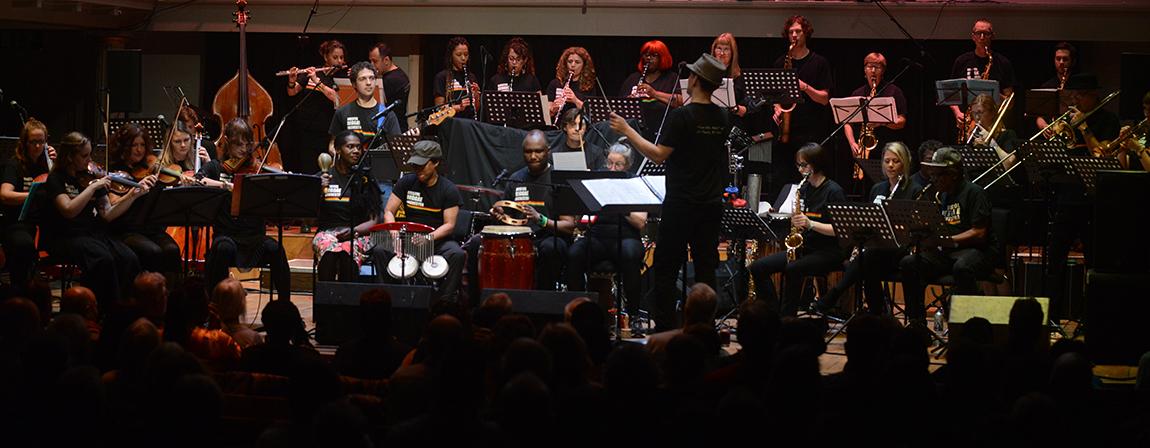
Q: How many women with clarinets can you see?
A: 4